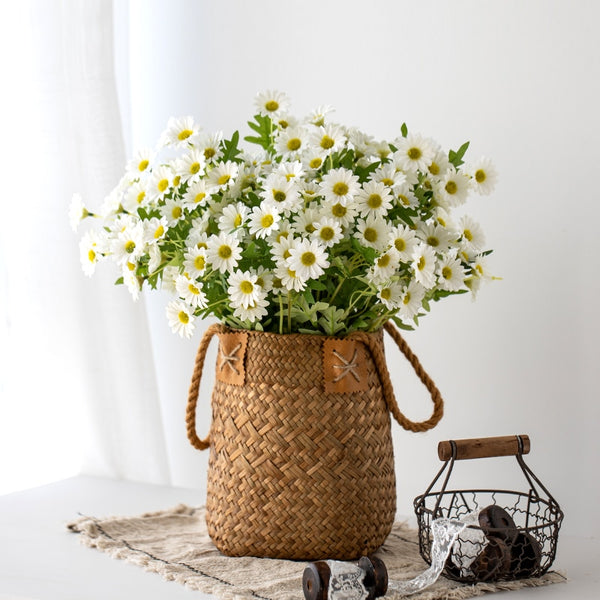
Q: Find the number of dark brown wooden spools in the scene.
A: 3